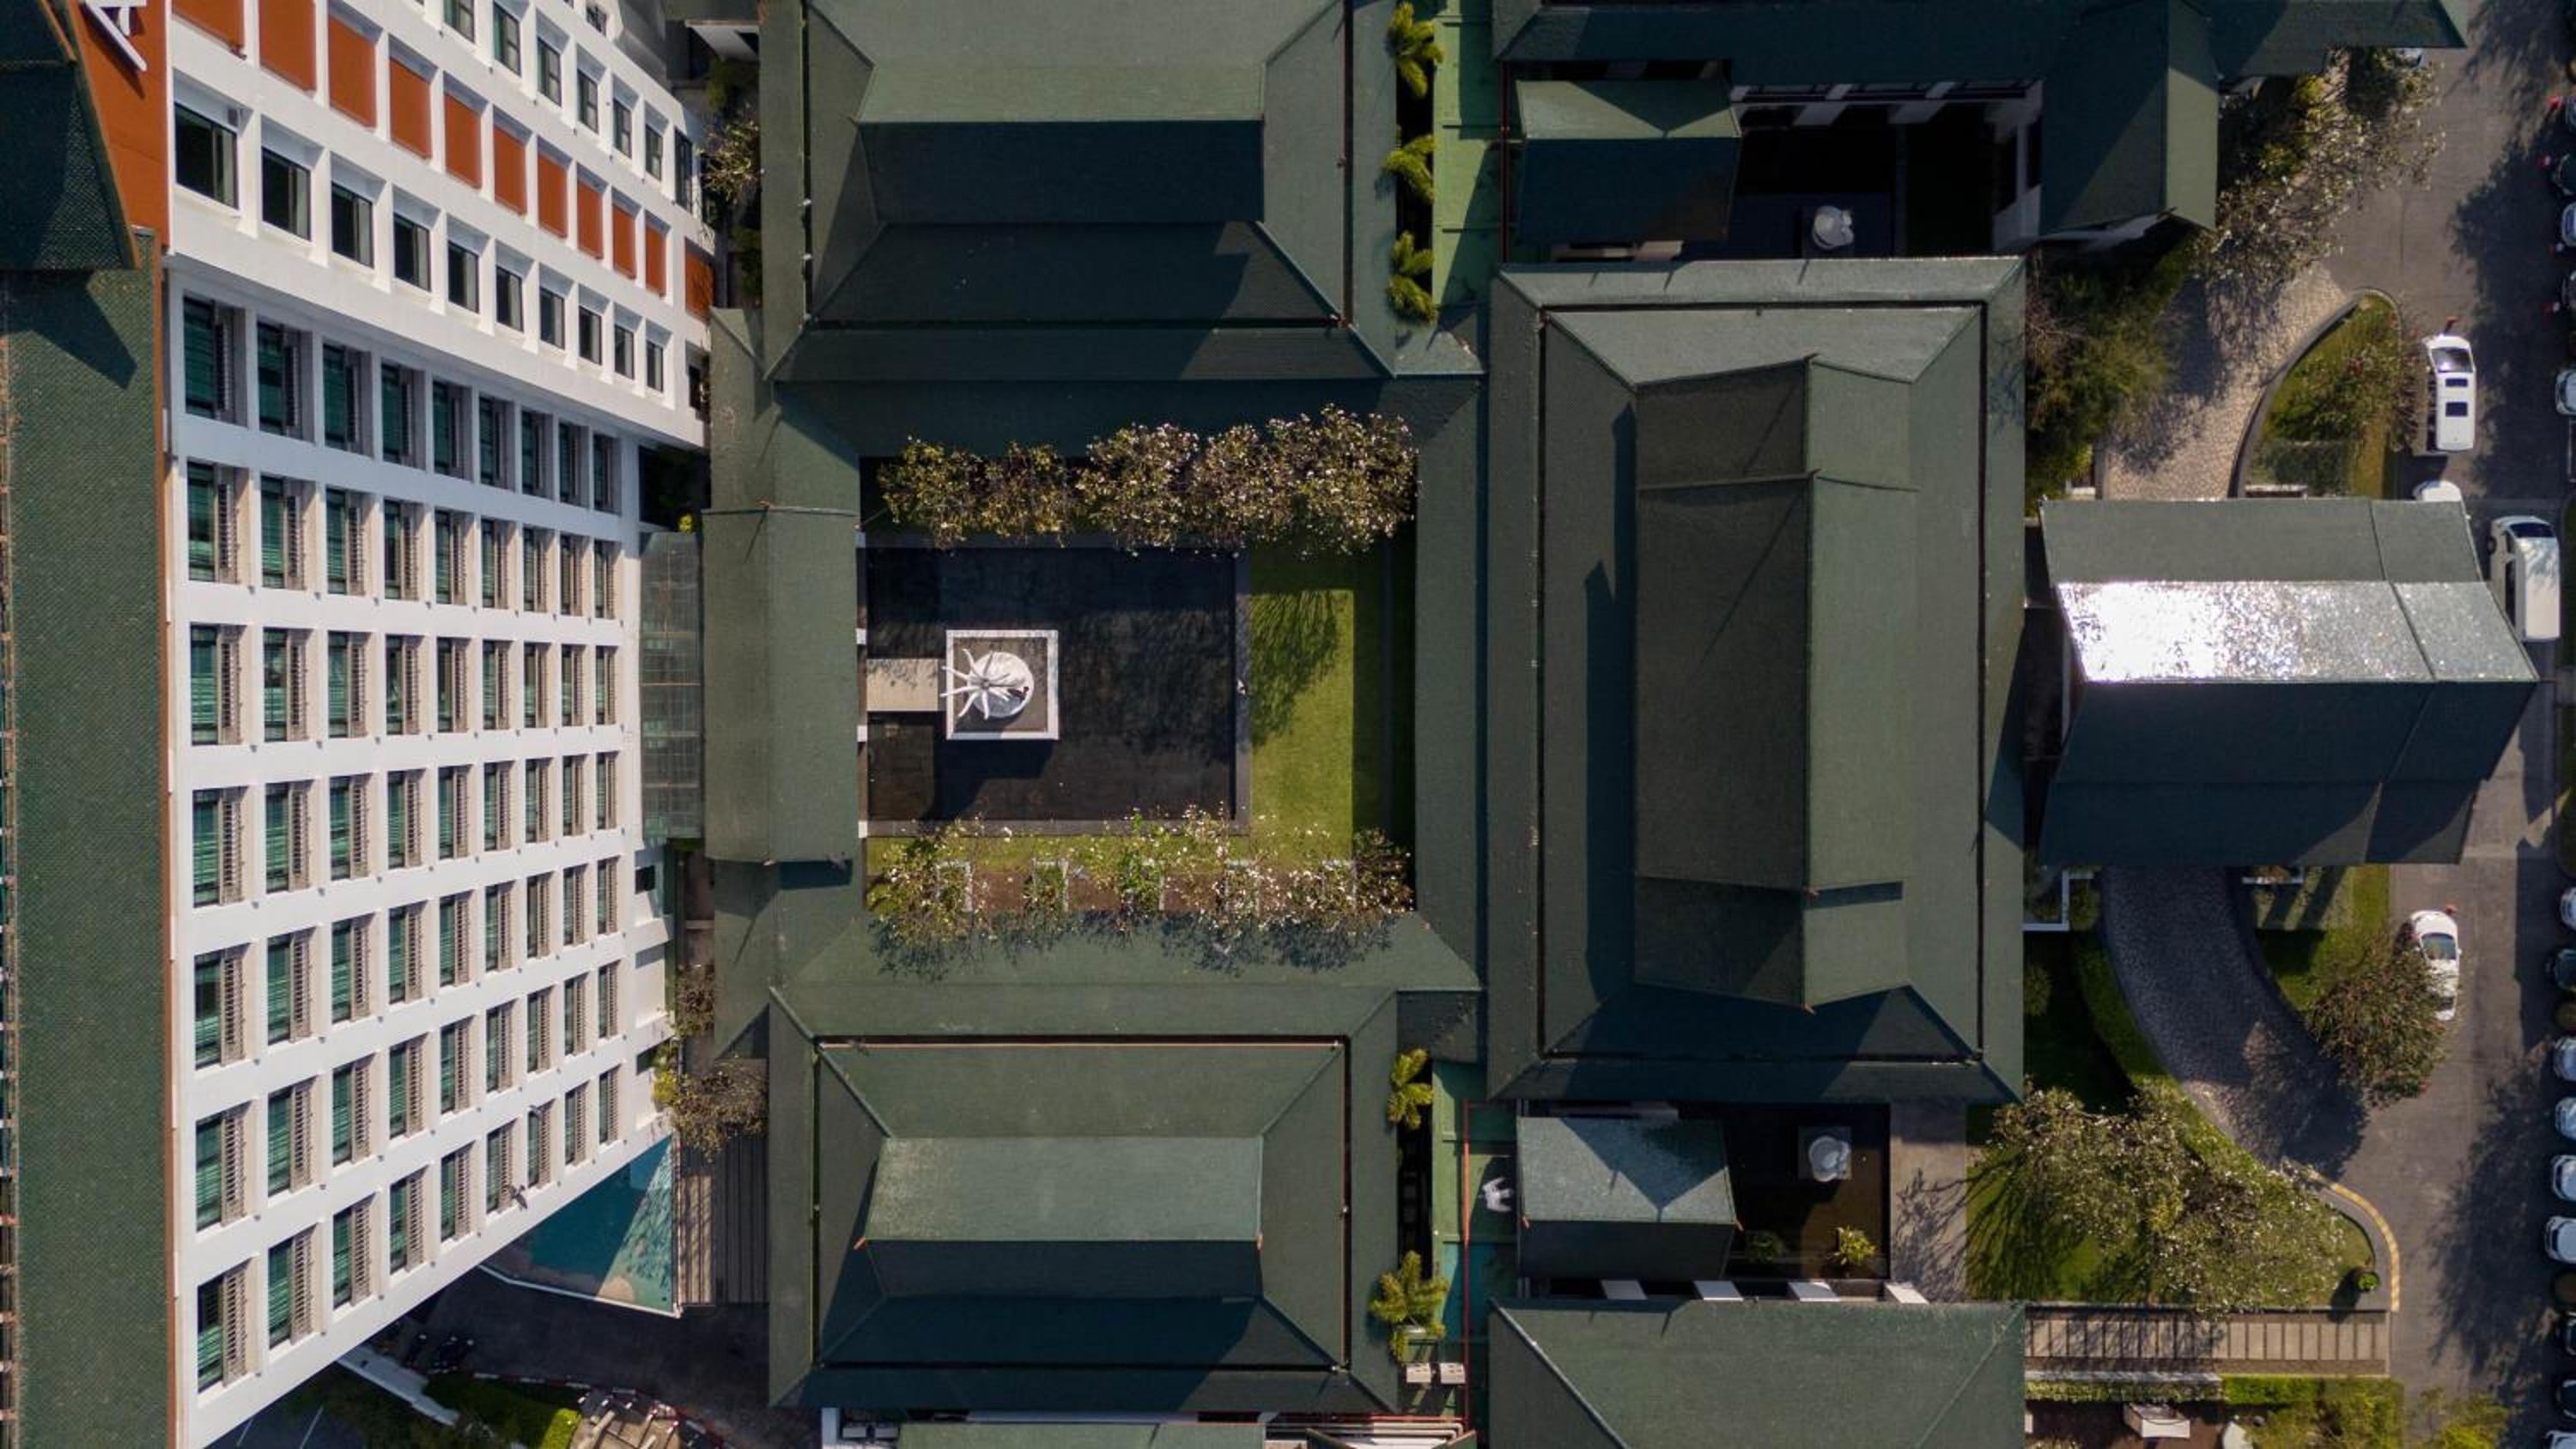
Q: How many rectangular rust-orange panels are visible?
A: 11